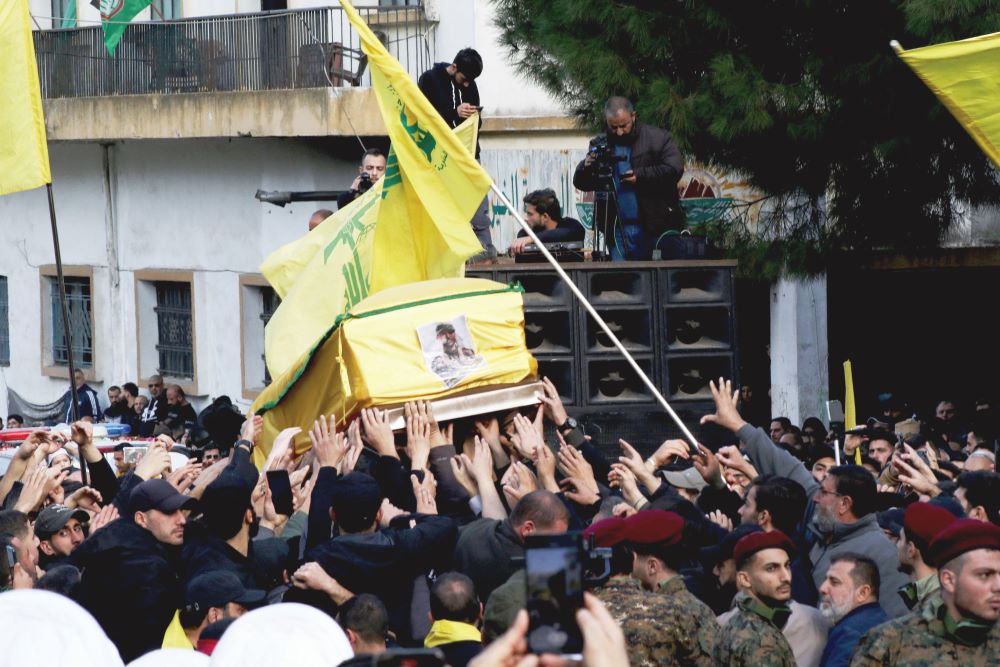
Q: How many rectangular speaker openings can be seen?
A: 9